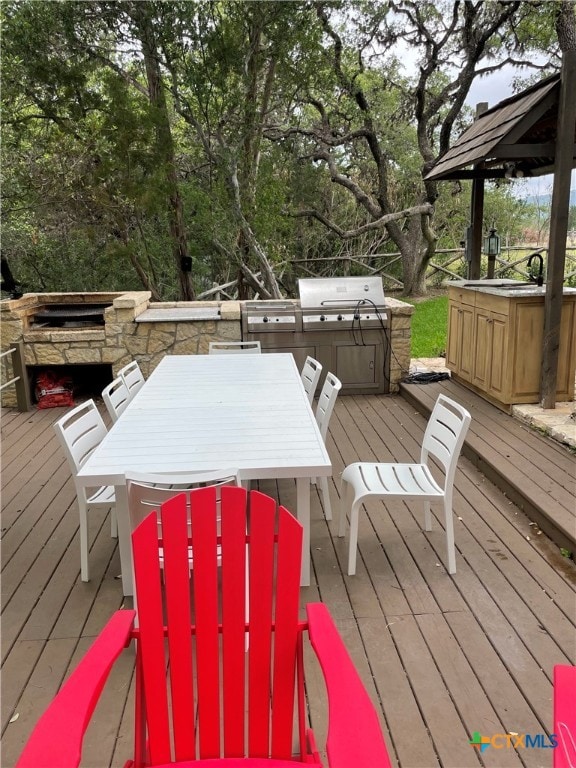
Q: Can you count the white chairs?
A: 8